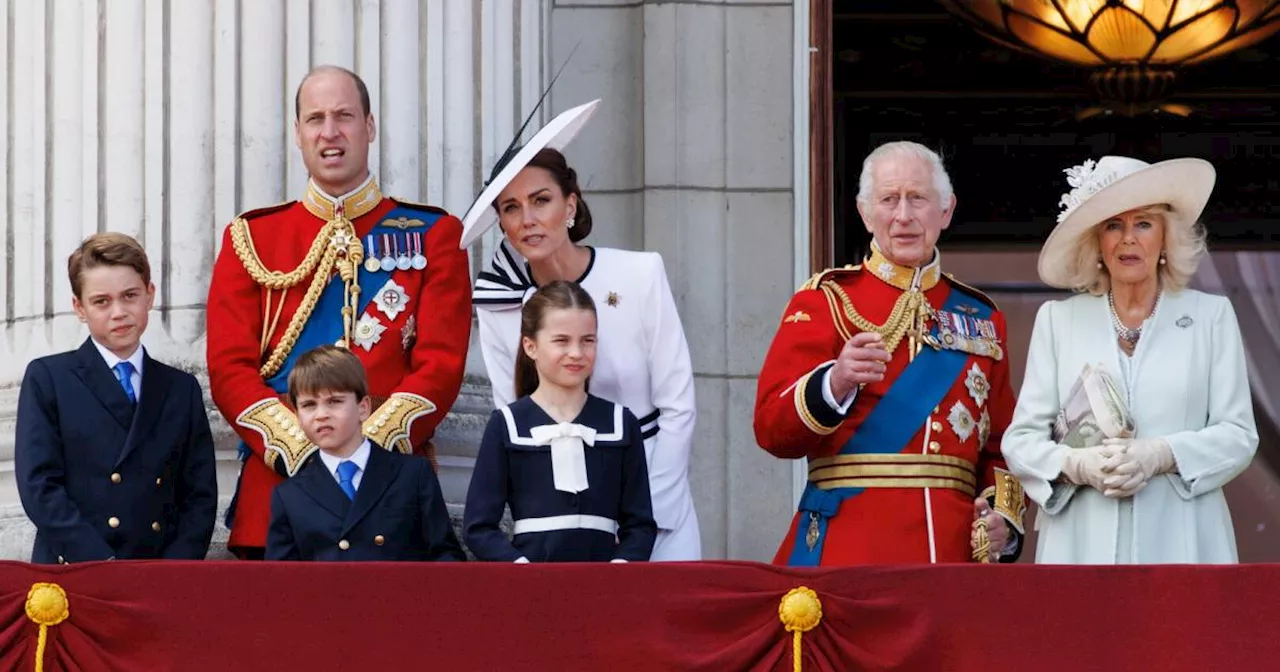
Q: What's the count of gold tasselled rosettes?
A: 2